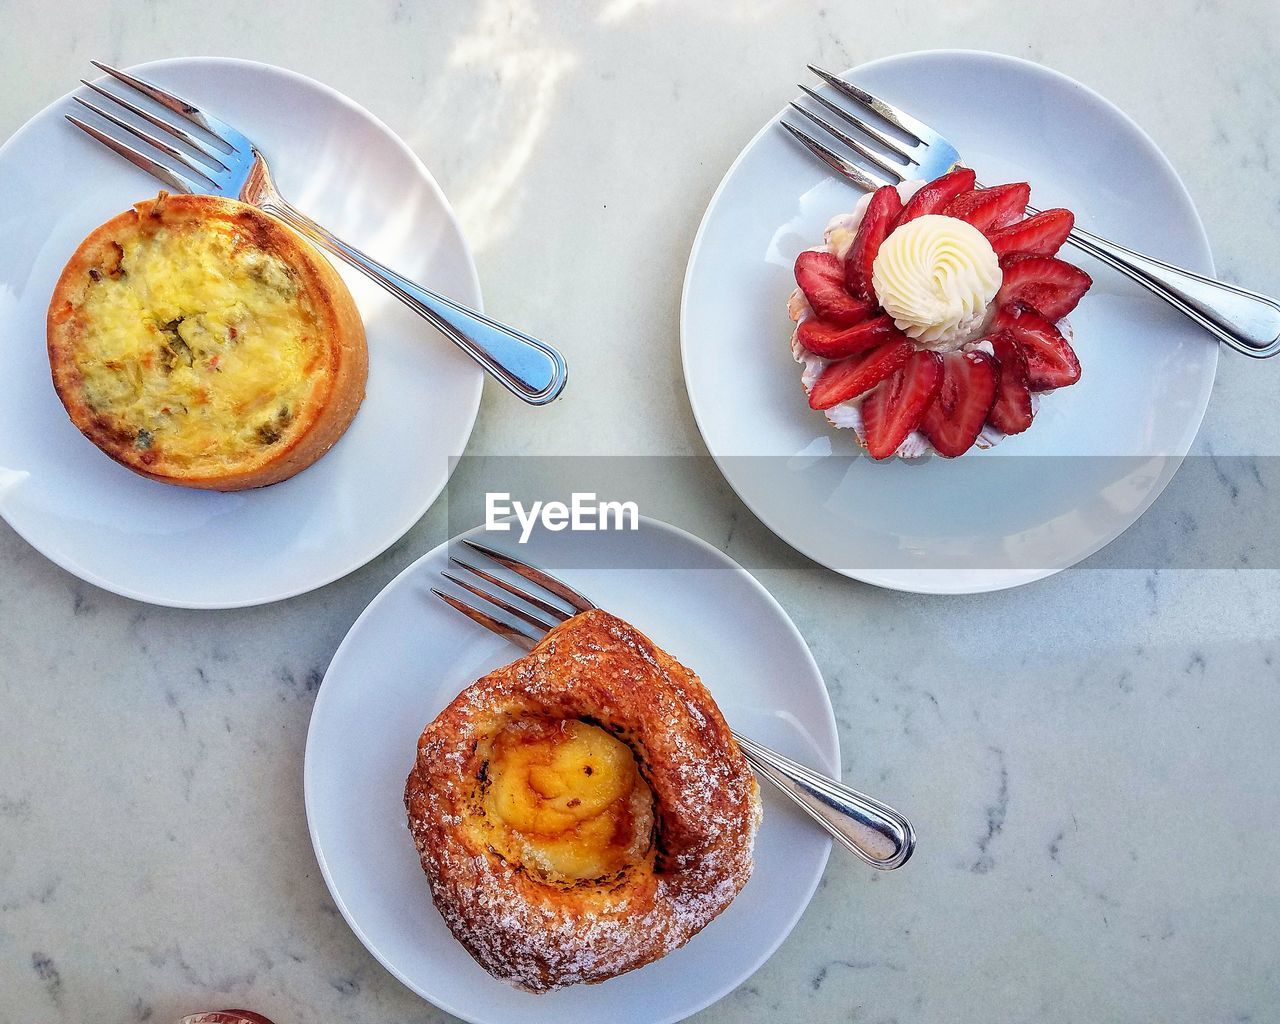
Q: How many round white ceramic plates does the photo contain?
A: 3